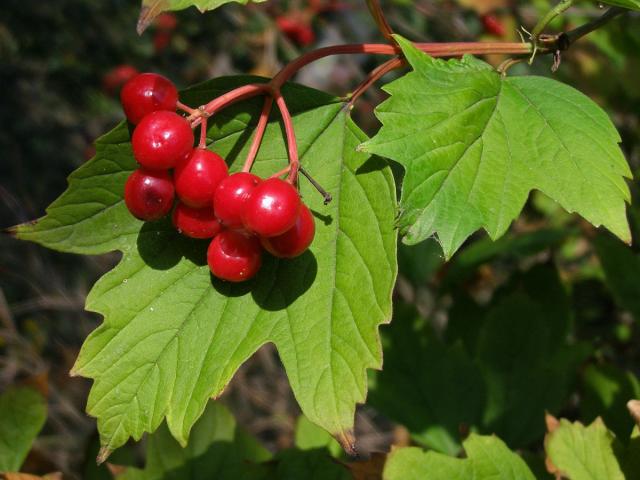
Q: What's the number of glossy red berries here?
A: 9